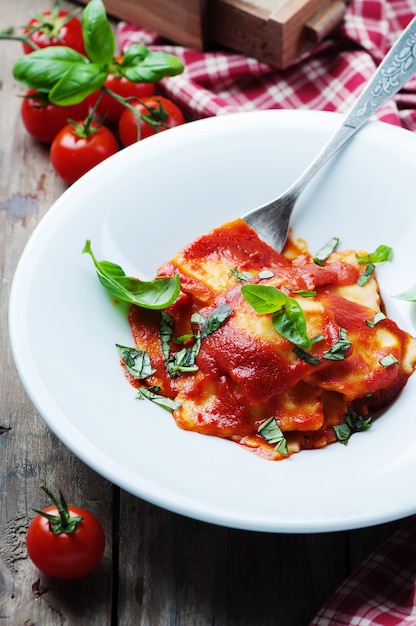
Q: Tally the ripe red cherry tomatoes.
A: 6